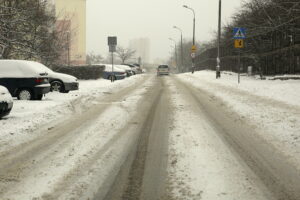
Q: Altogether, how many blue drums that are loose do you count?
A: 0